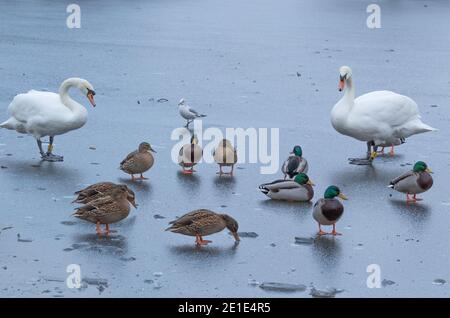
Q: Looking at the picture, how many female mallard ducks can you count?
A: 5